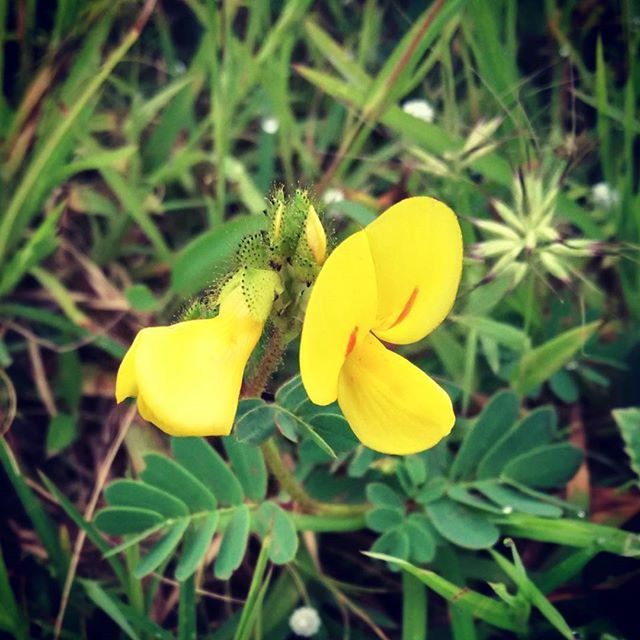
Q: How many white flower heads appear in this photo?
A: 5